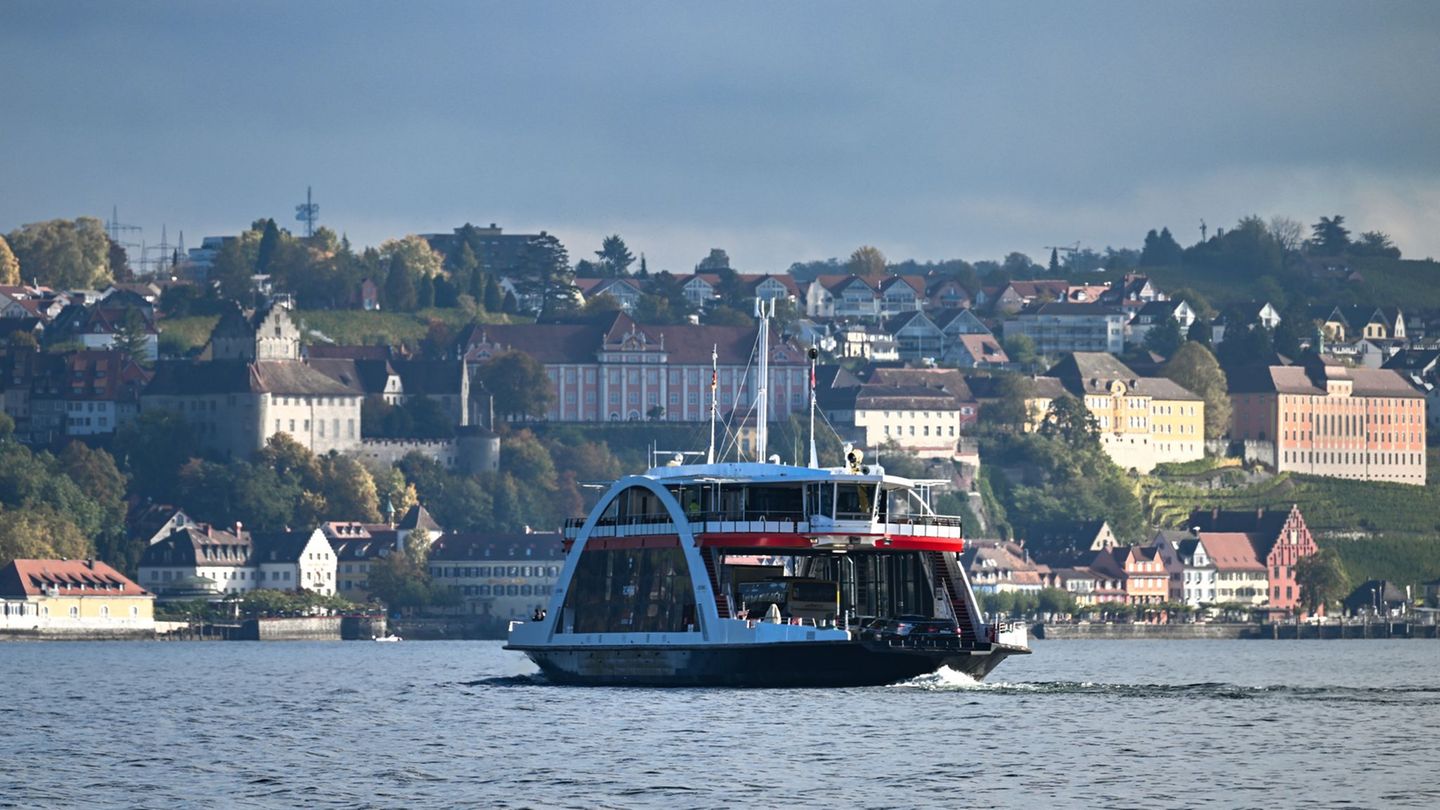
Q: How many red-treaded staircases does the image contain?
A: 2